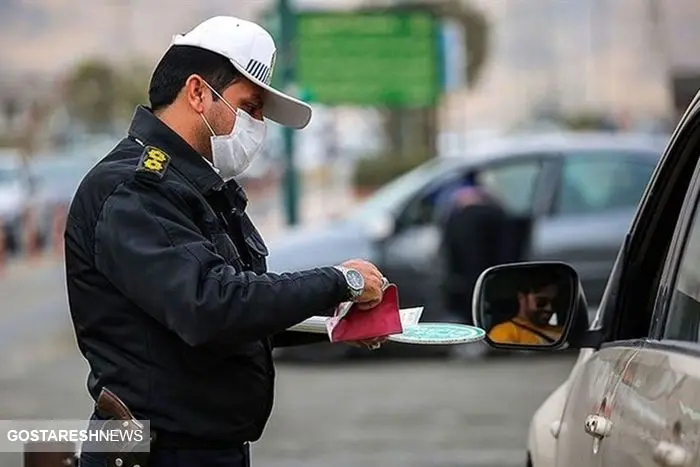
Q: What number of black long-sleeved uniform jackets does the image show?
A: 1